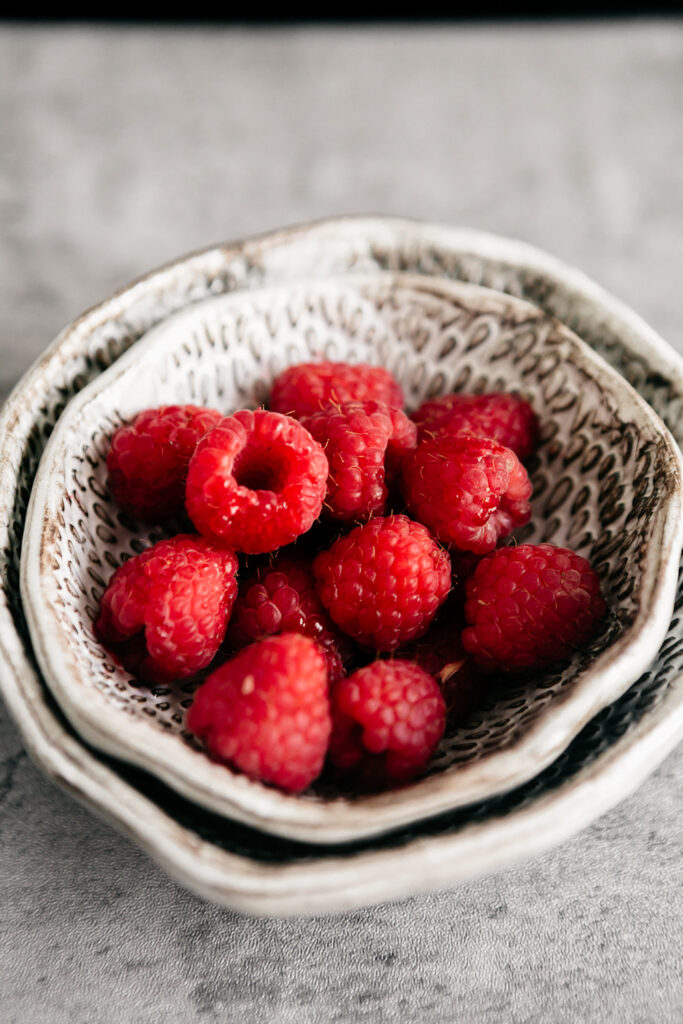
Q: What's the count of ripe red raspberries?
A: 13